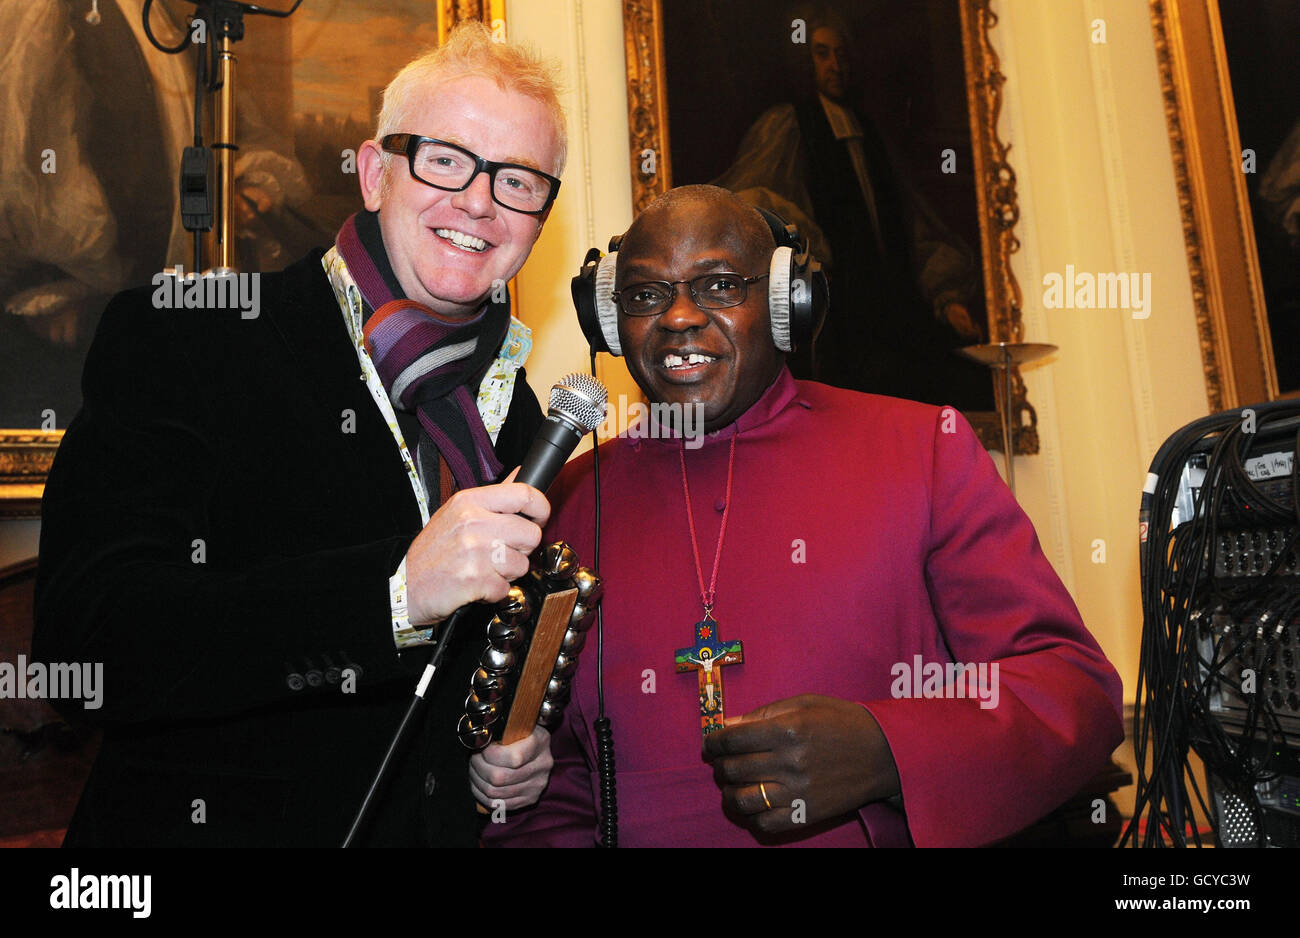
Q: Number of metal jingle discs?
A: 13